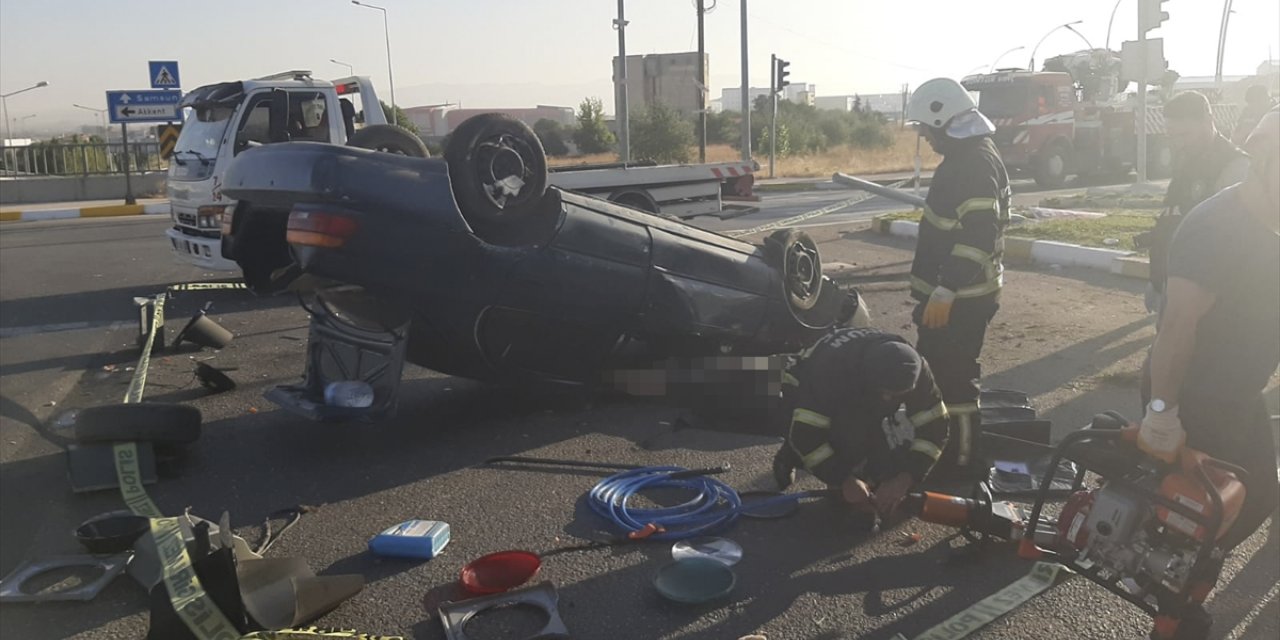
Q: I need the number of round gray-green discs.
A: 1